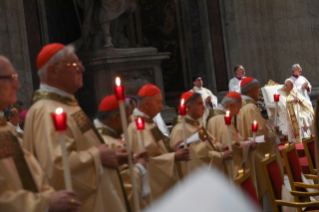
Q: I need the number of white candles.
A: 7